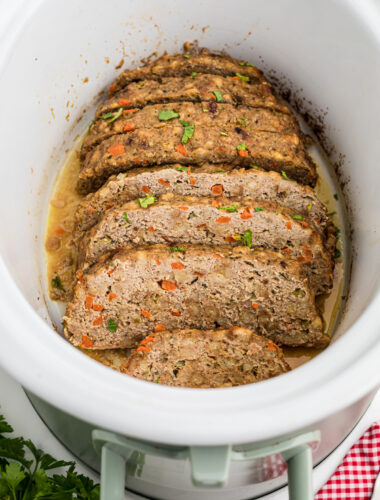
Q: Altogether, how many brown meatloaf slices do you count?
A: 8